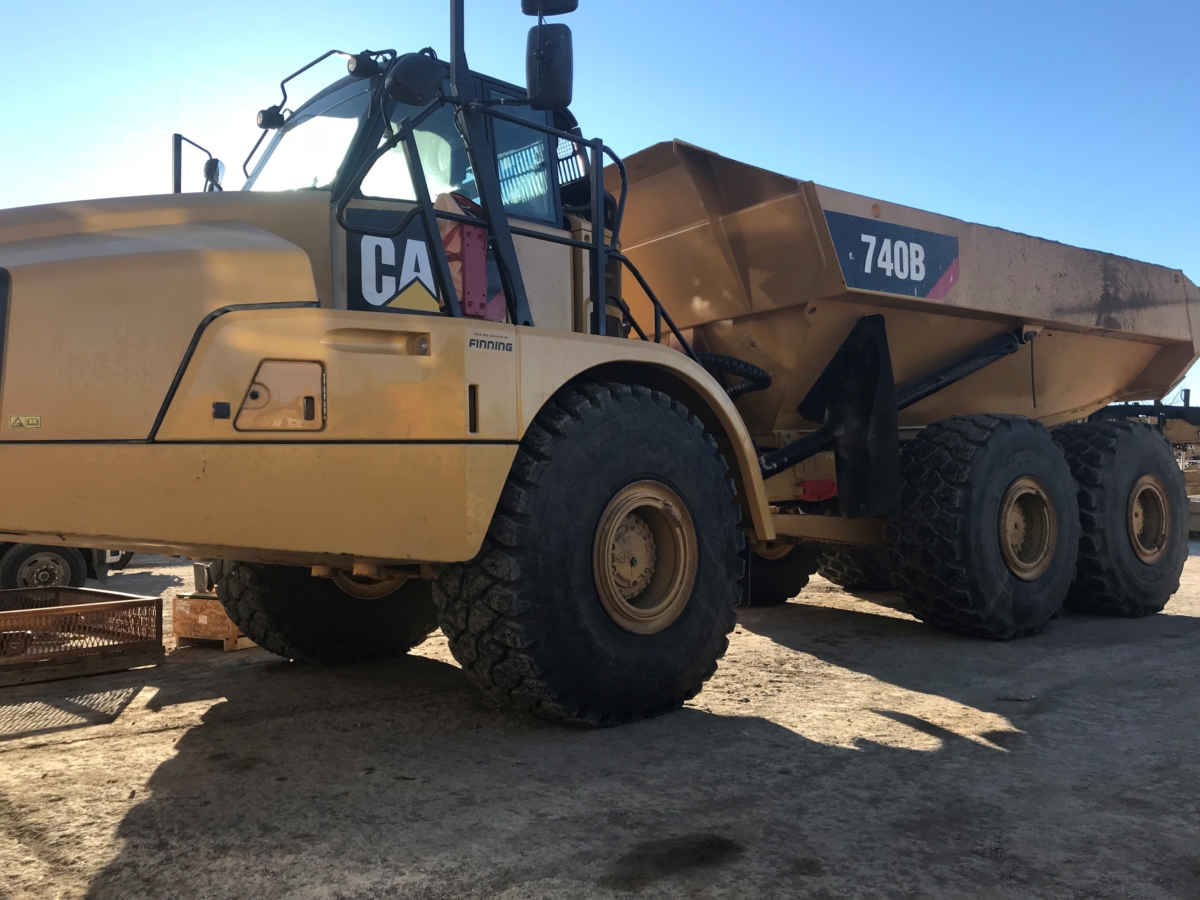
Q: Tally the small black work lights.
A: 2